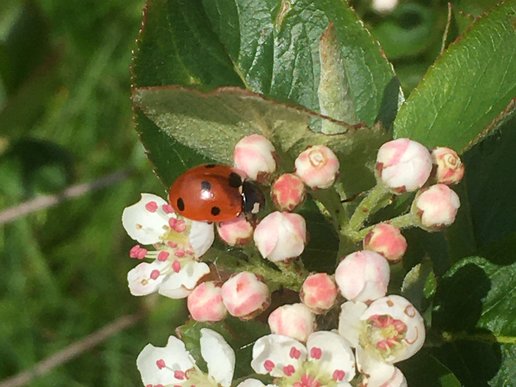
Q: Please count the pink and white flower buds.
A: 14